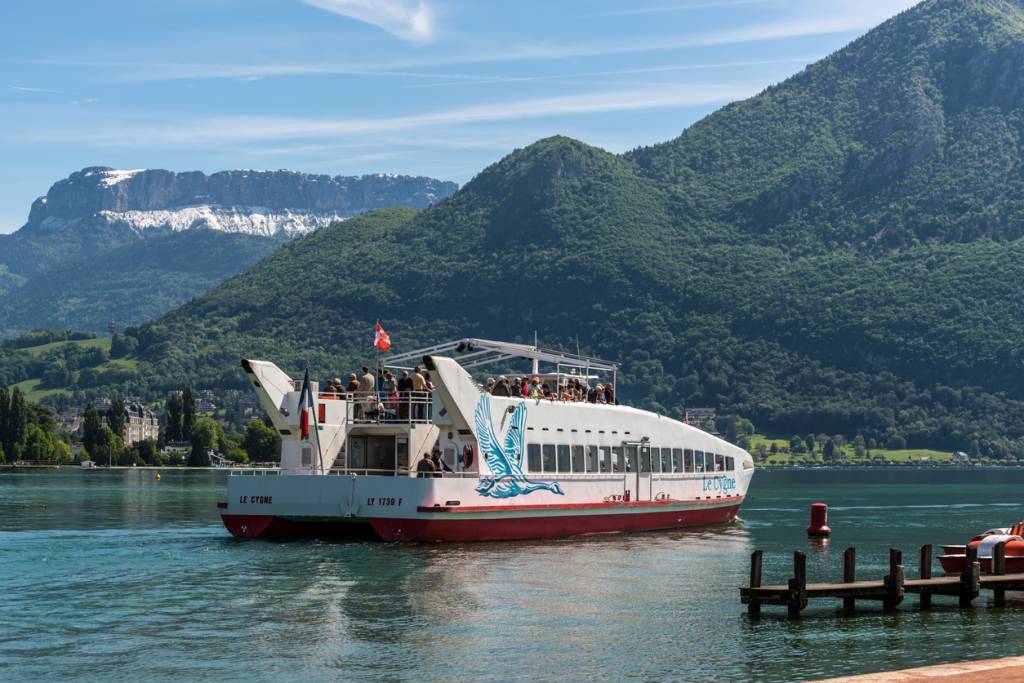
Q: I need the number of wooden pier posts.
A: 7